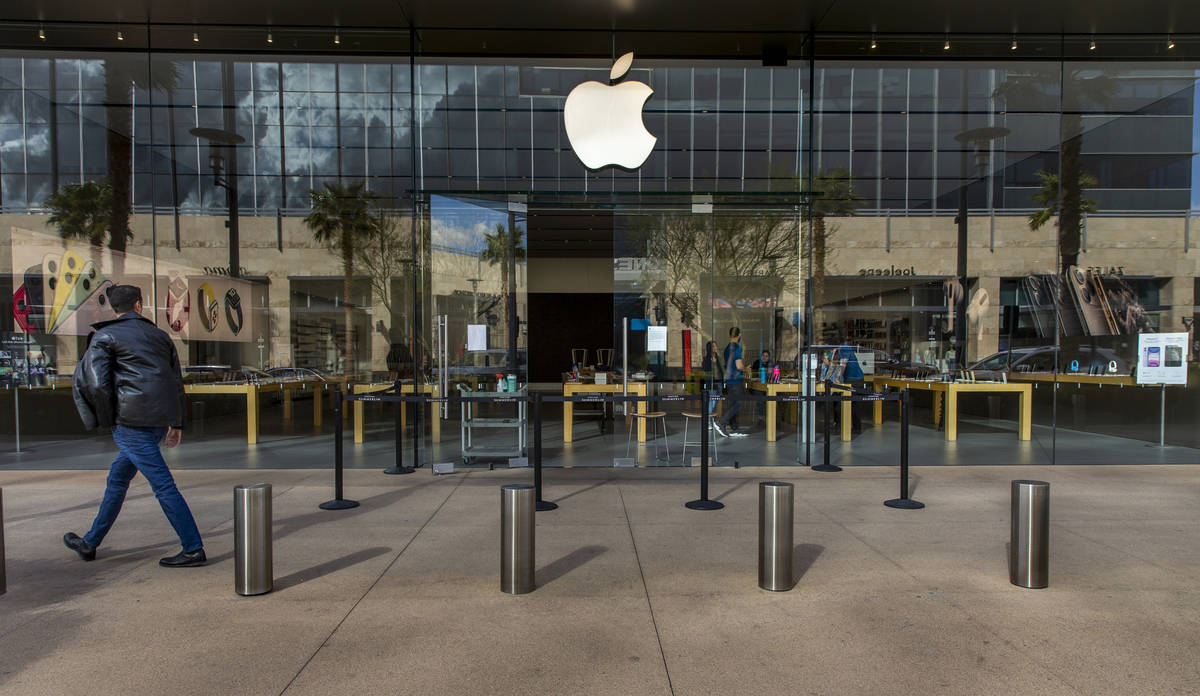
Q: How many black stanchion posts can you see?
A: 6